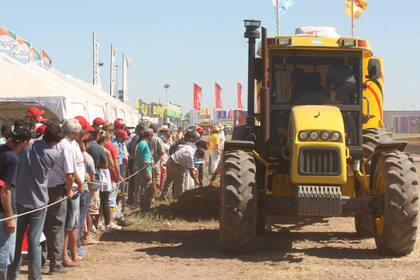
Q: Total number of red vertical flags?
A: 3